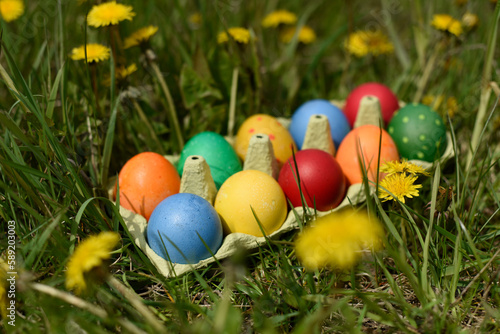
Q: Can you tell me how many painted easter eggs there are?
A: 10